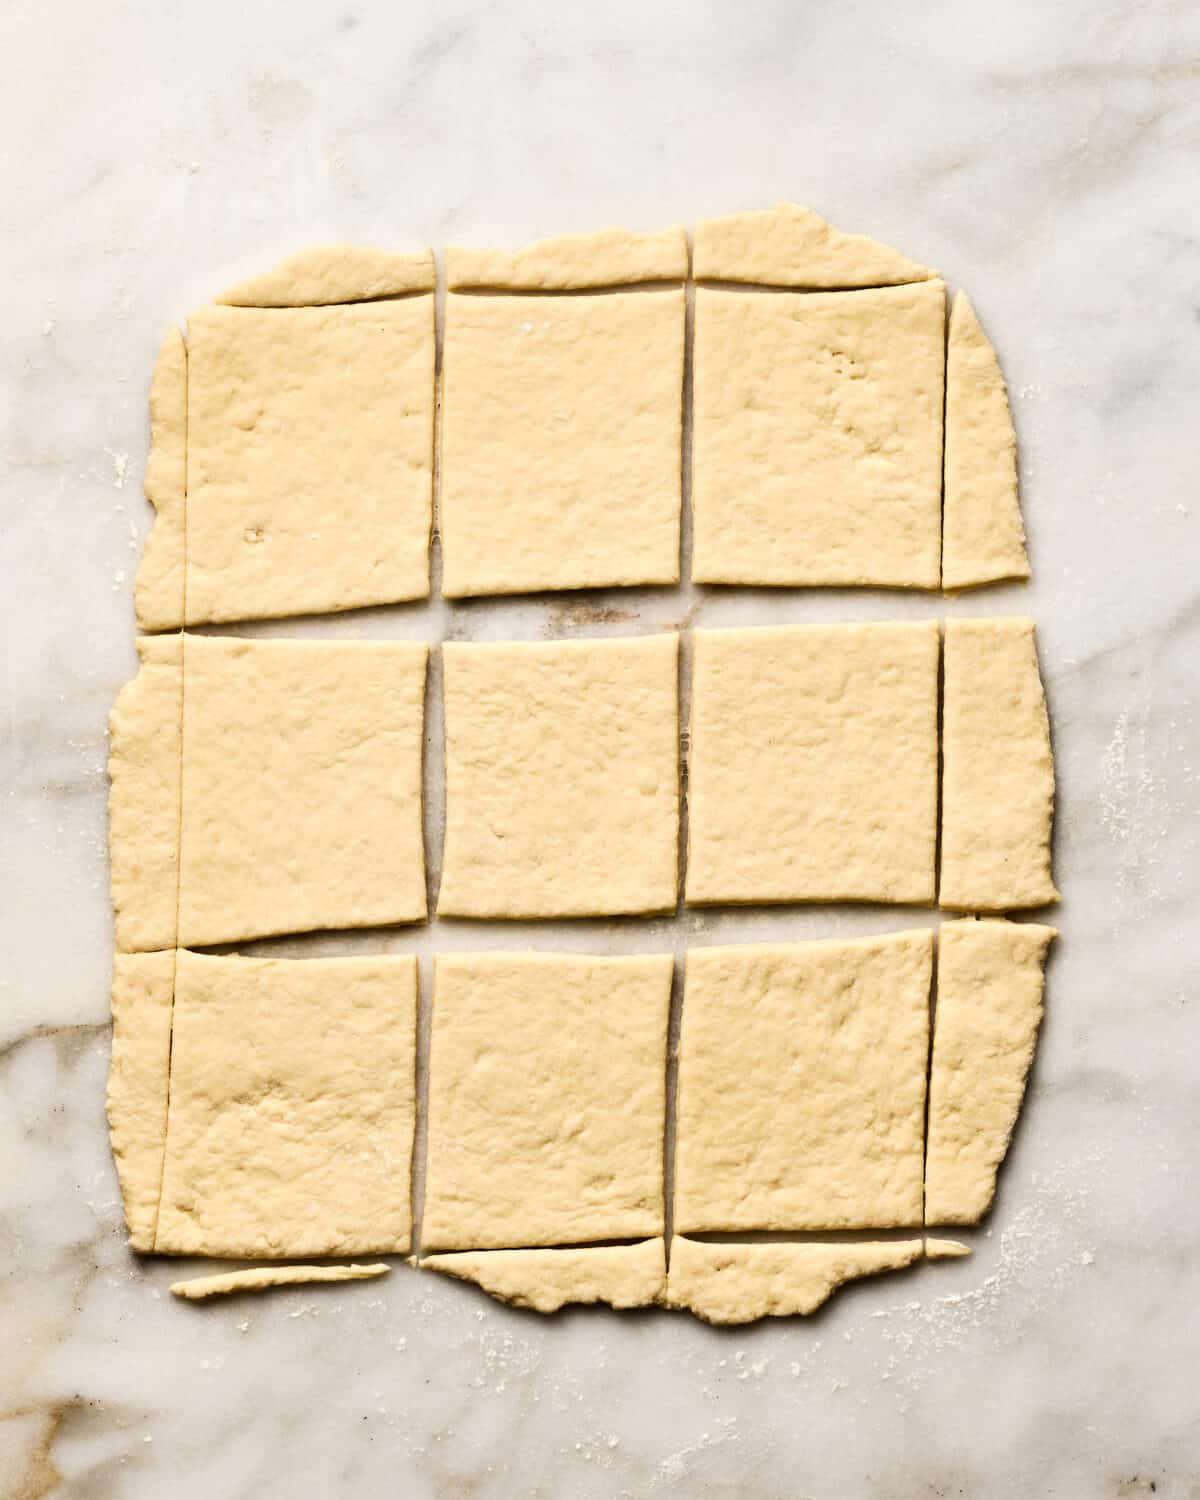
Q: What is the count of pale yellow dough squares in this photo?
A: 9